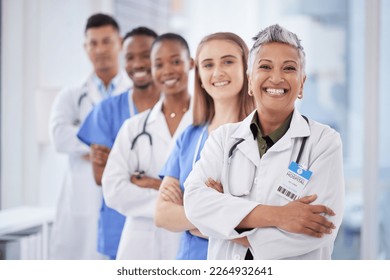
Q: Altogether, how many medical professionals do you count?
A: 5